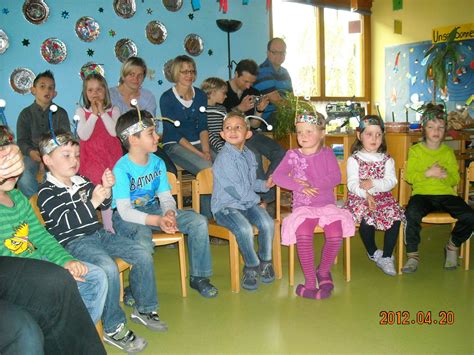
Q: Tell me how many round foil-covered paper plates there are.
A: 12